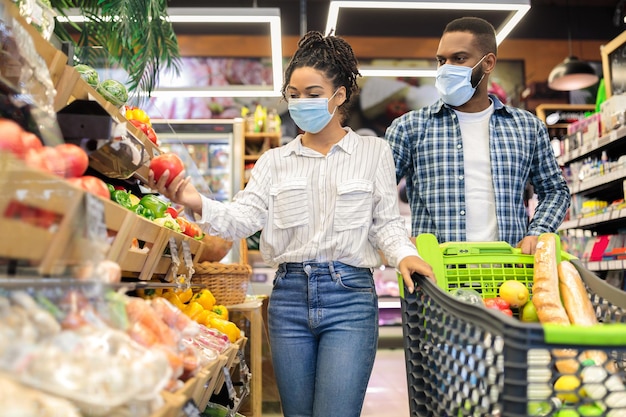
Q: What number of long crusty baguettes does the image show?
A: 2